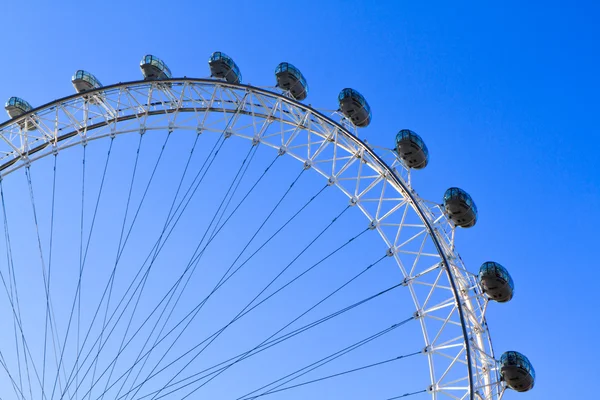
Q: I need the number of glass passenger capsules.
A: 10